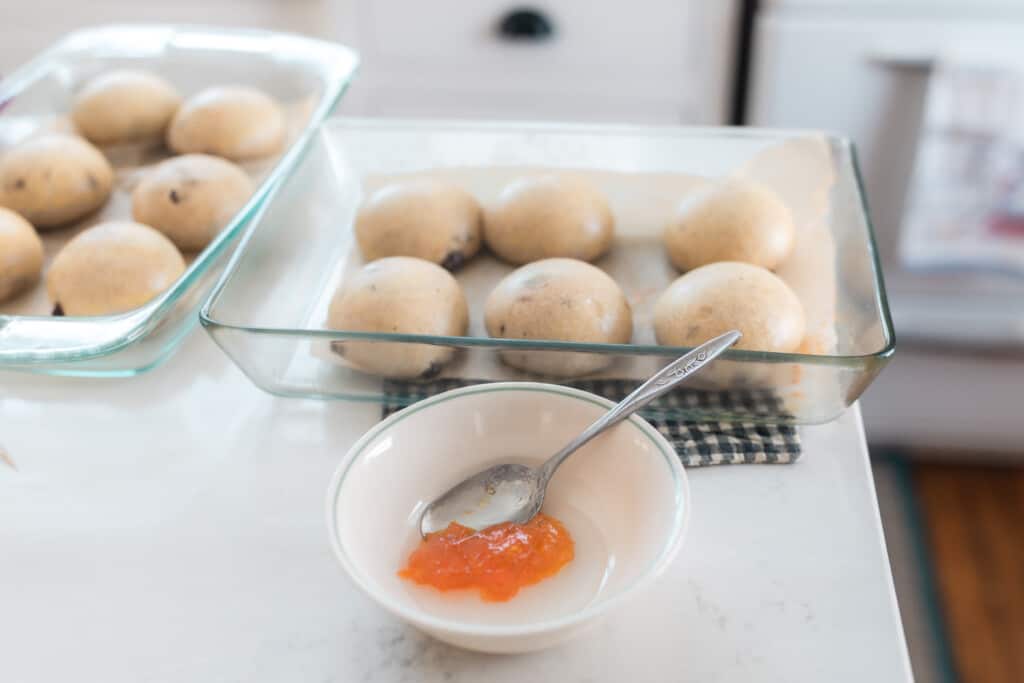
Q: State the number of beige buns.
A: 12